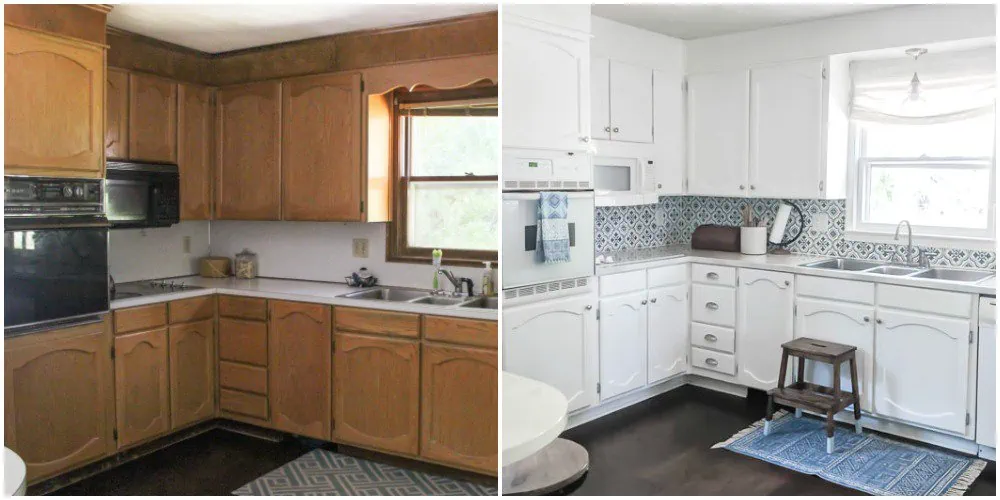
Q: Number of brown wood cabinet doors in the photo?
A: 12